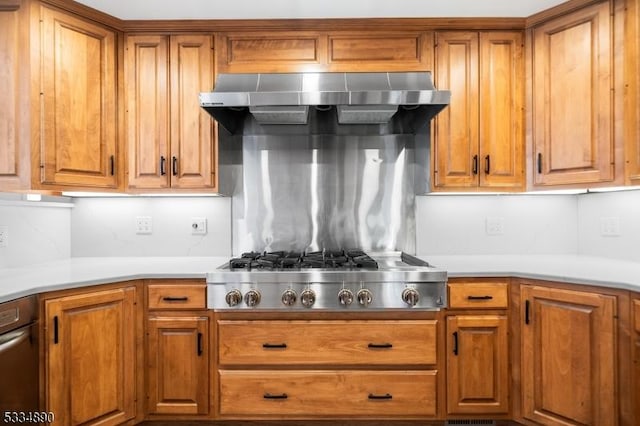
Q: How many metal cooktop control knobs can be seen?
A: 7